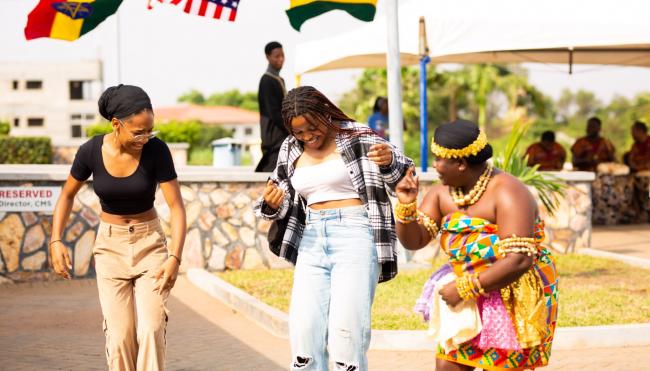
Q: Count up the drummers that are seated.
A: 3